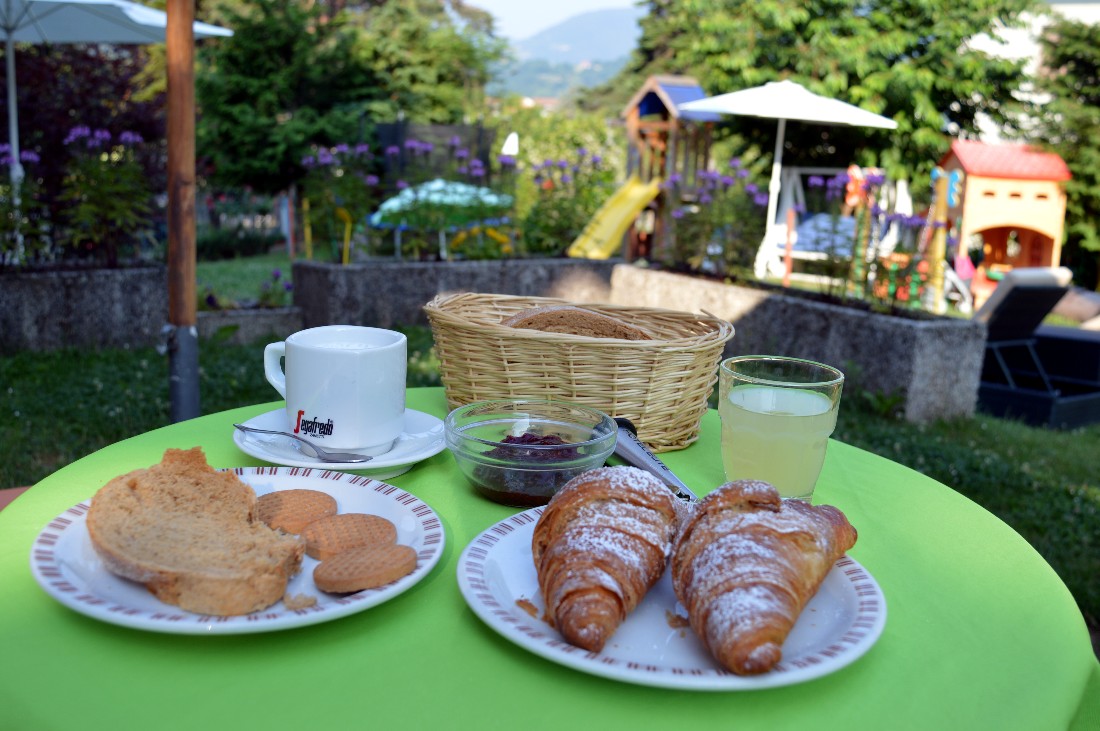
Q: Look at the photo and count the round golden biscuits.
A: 3